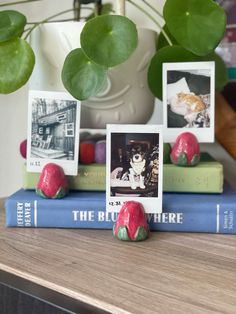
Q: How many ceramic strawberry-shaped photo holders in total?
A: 3